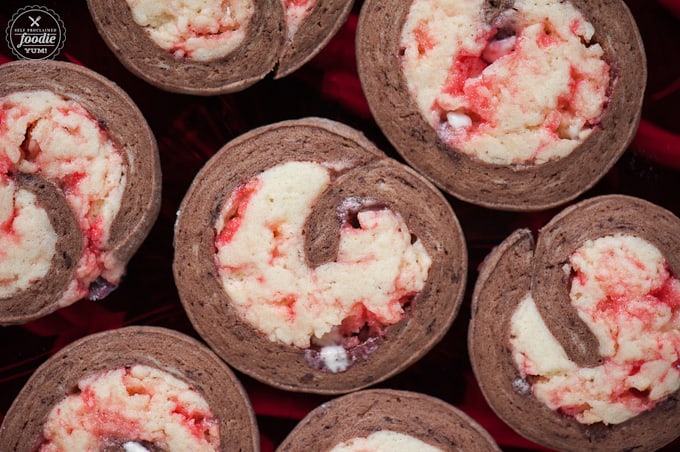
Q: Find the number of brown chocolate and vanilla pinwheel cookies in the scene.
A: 7